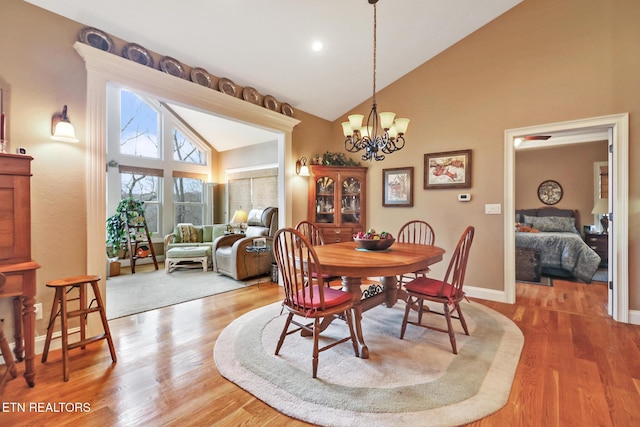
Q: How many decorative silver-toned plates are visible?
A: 8